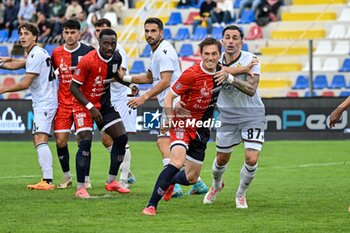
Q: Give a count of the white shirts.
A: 4